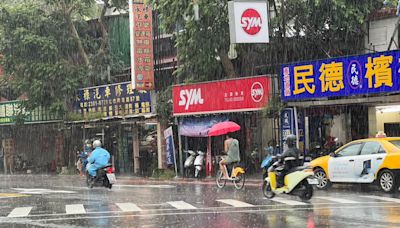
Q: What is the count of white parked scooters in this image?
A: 2